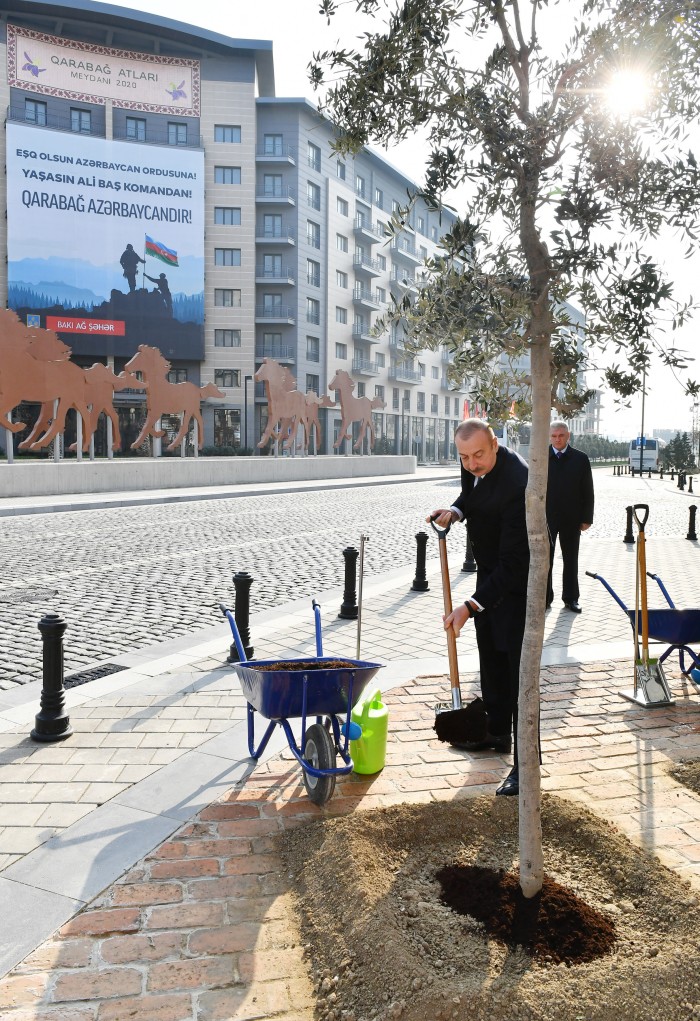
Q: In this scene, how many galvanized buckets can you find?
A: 0